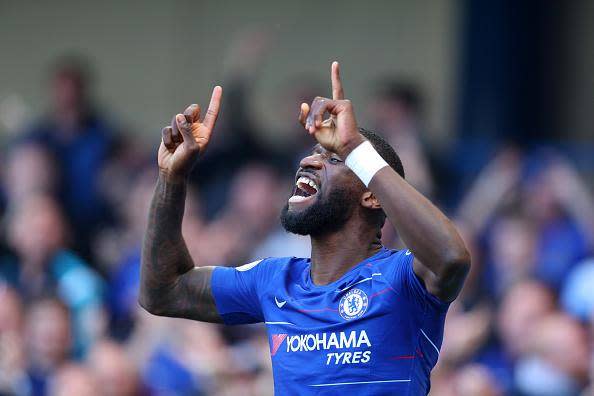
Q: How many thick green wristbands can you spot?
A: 0